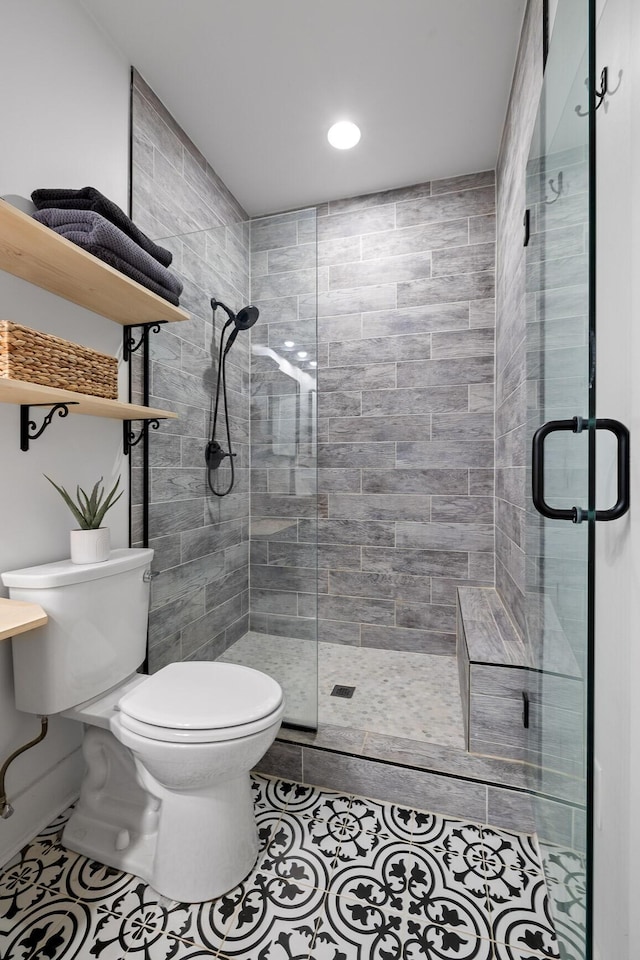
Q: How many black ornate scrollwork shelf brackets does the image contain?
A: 3